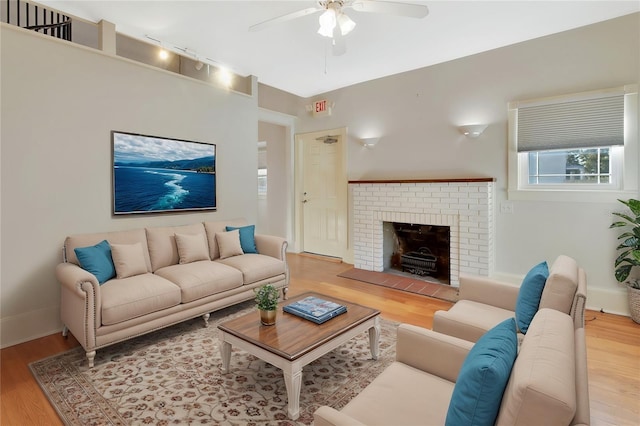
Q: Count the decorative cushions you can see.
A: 7